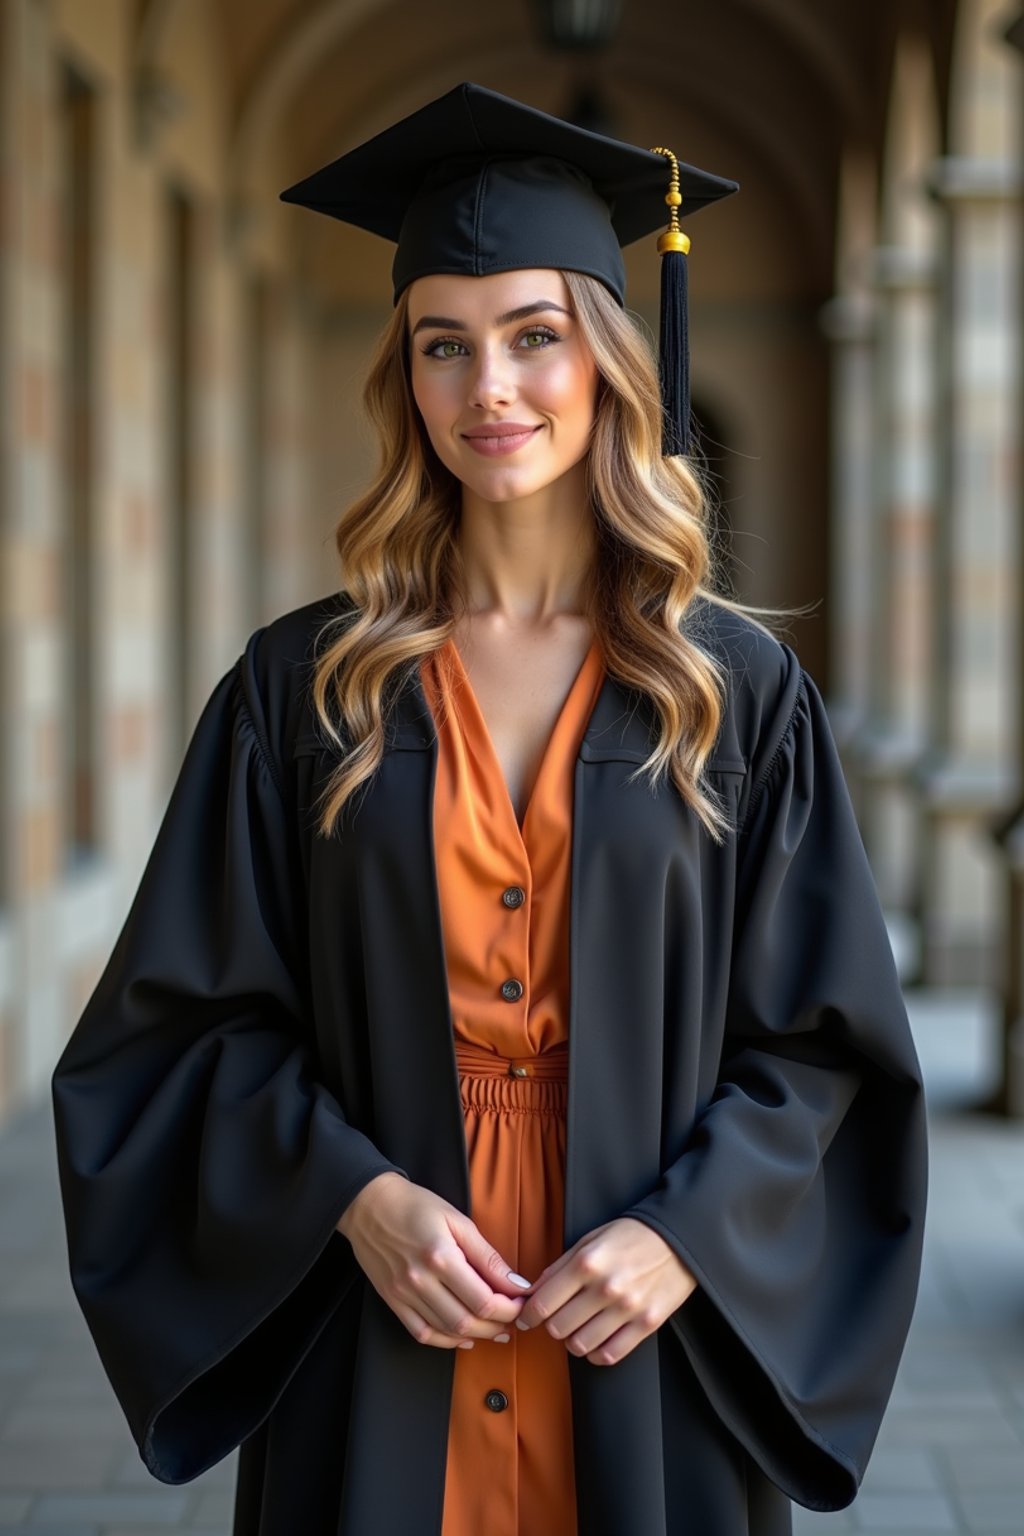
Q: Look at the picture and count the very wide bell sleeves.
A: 2